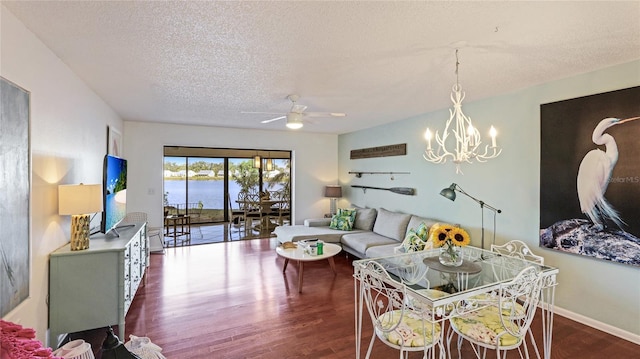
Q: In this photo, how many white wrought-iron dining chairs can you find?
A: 4